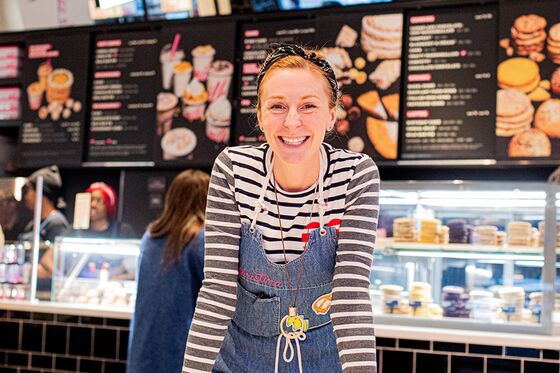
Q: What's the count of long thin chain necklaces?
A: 1